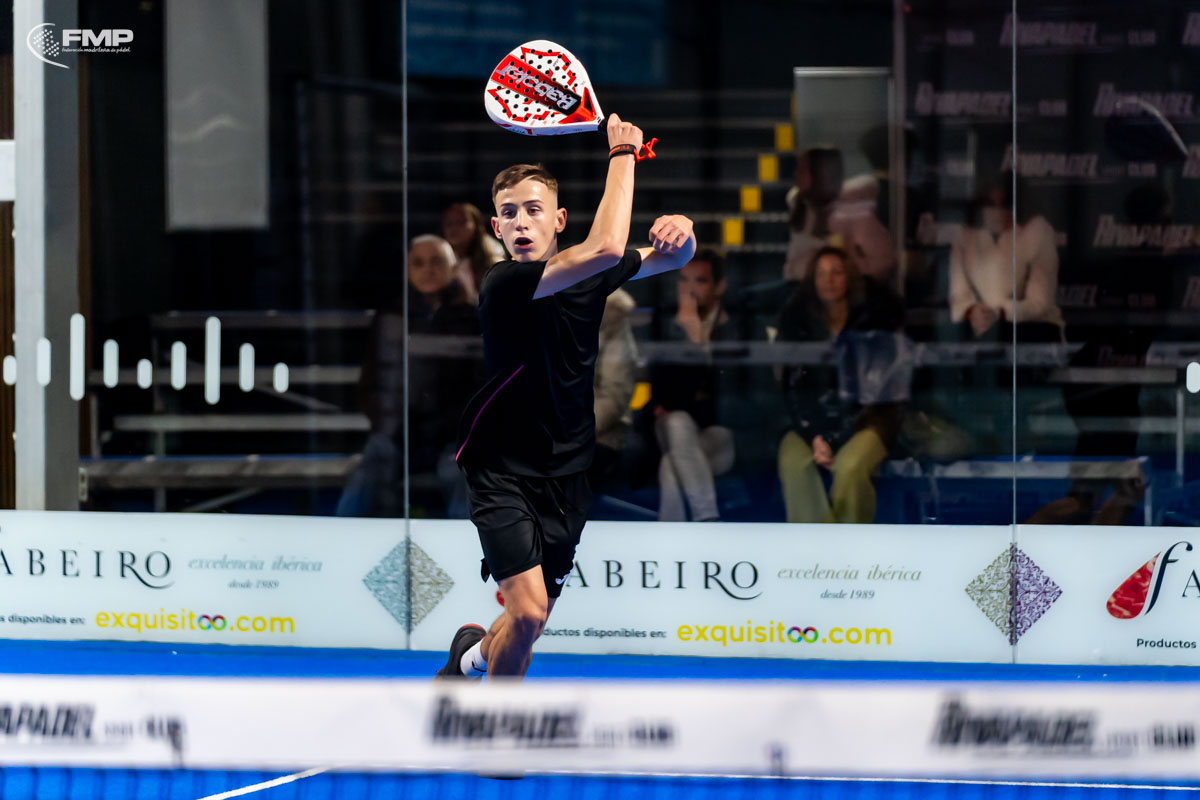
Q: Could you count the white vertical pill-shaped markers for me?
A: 10